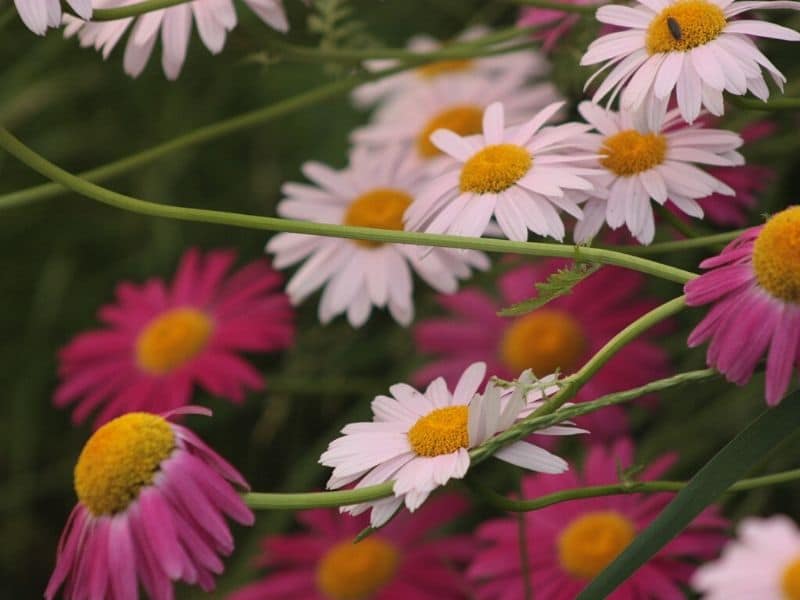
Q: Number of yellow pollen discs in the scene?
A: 14